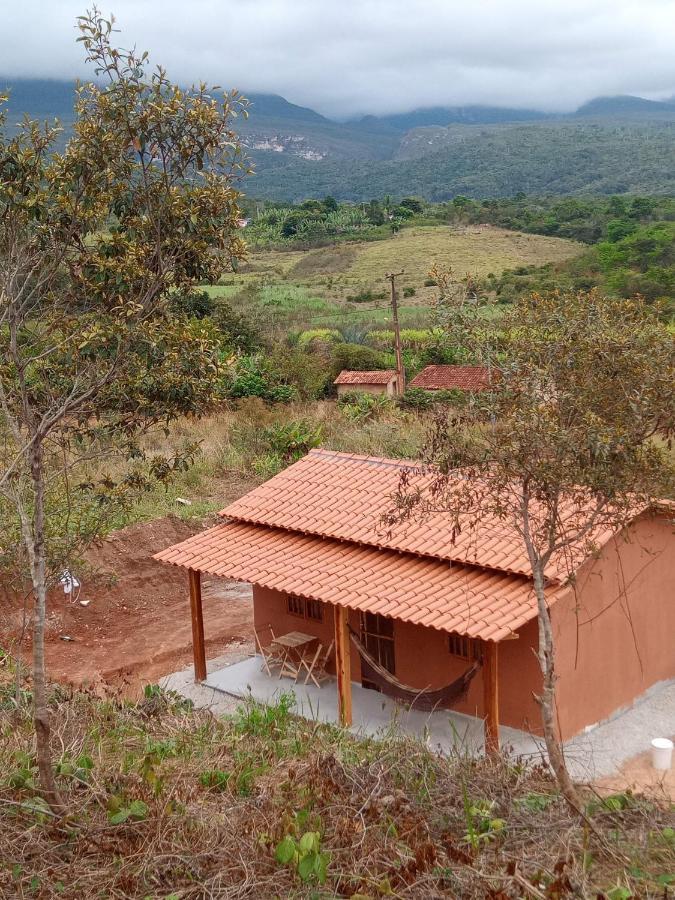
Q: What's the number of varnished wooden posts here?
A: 3